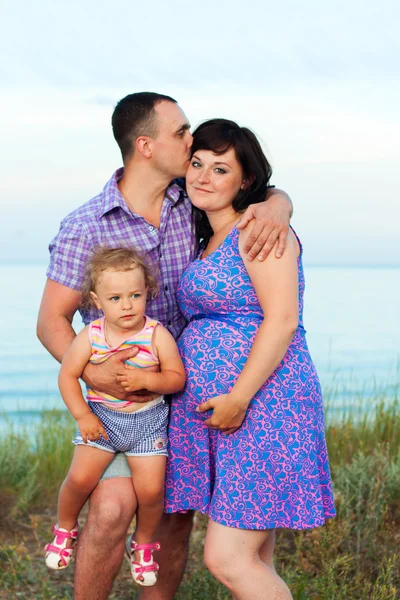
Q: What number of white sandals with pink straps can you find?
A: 2